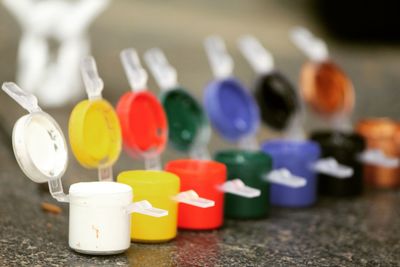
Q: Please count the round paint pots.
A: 7